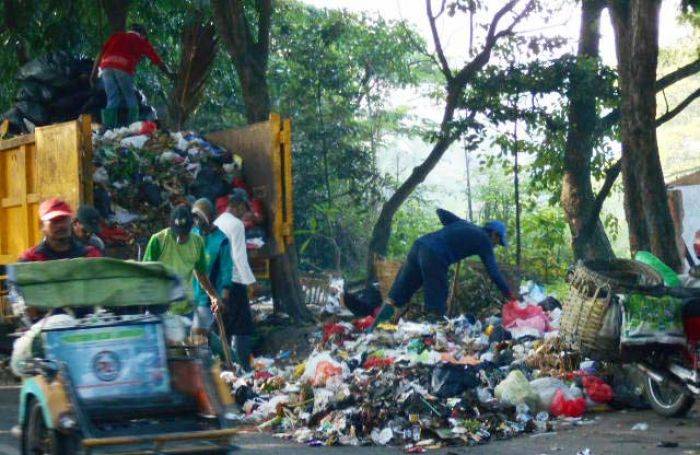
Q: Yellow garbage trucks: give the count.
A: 1